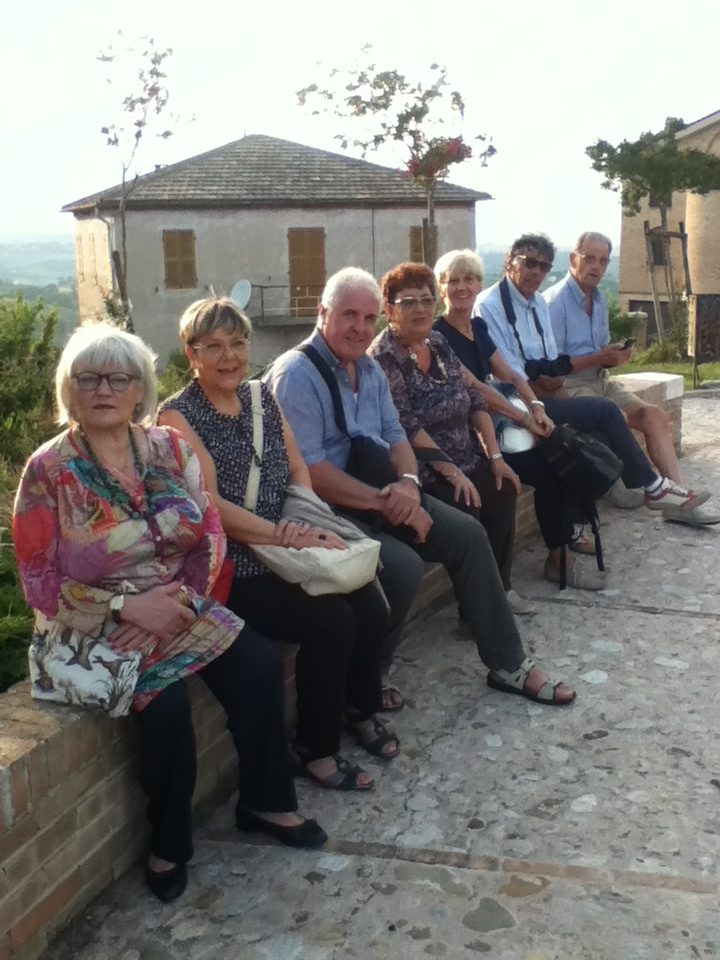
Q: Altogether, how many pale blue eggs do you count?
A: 0